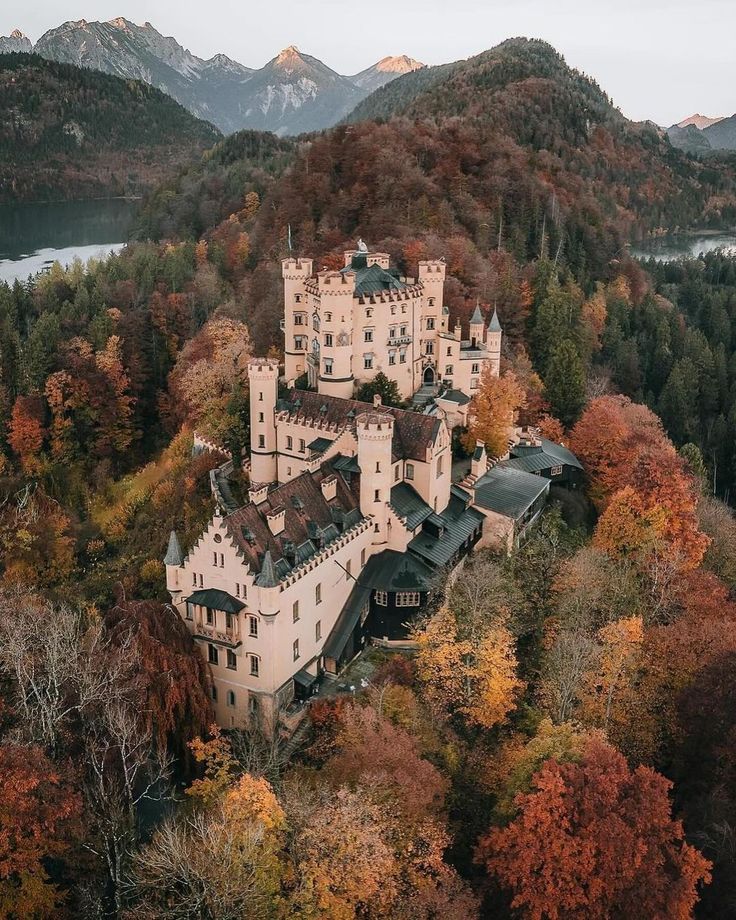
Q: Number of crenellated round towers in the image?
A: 5